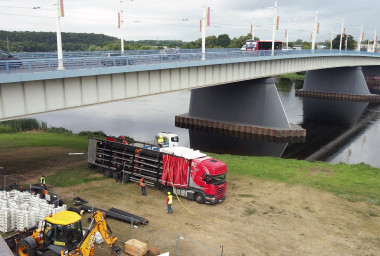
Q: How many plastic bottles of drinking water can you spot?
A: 0